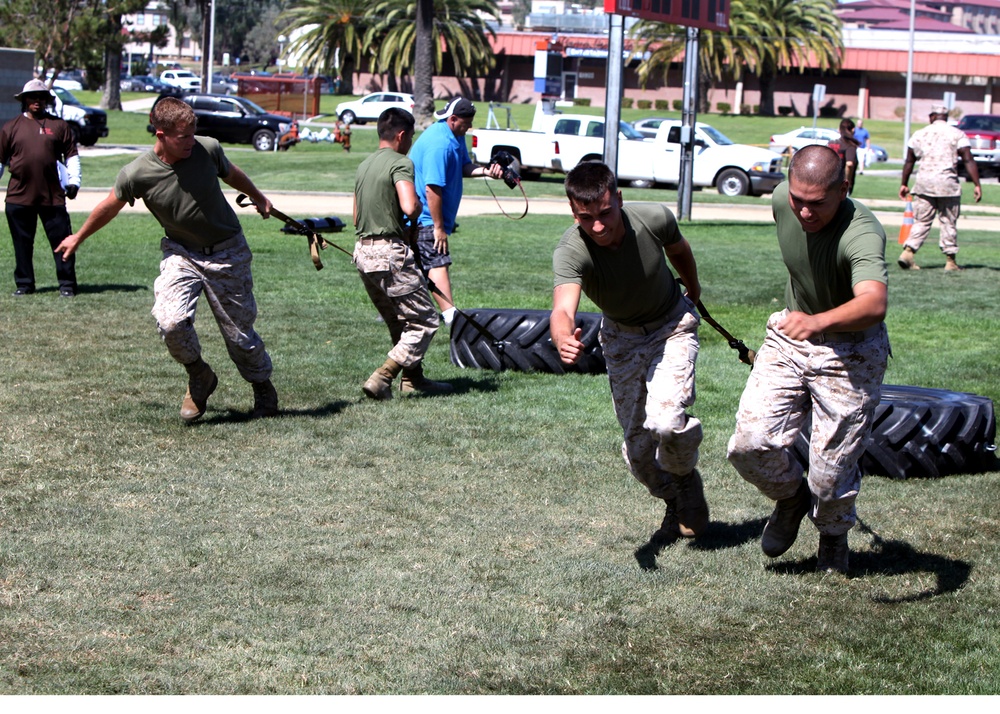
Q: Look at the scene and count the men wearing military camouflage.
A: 5